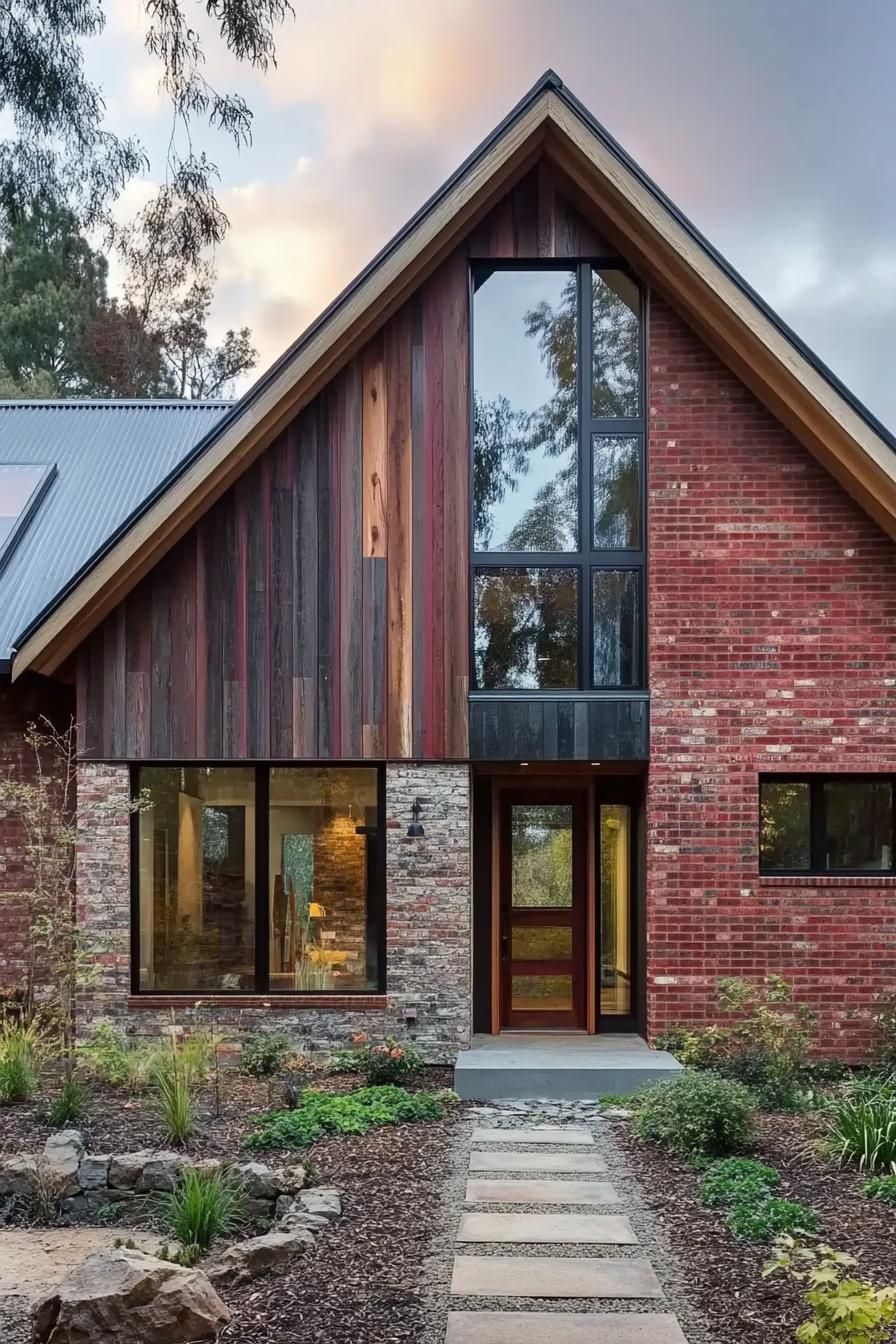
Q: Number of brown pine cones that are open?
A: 0